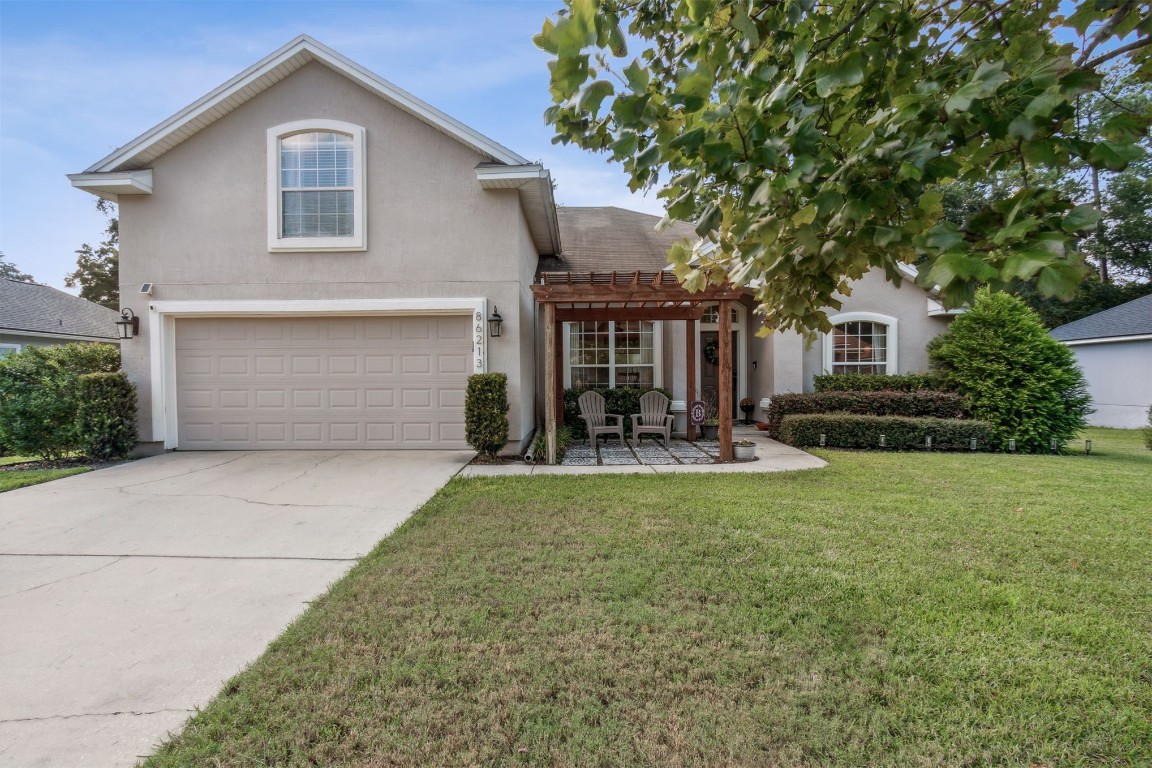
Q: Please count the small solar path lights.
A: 7